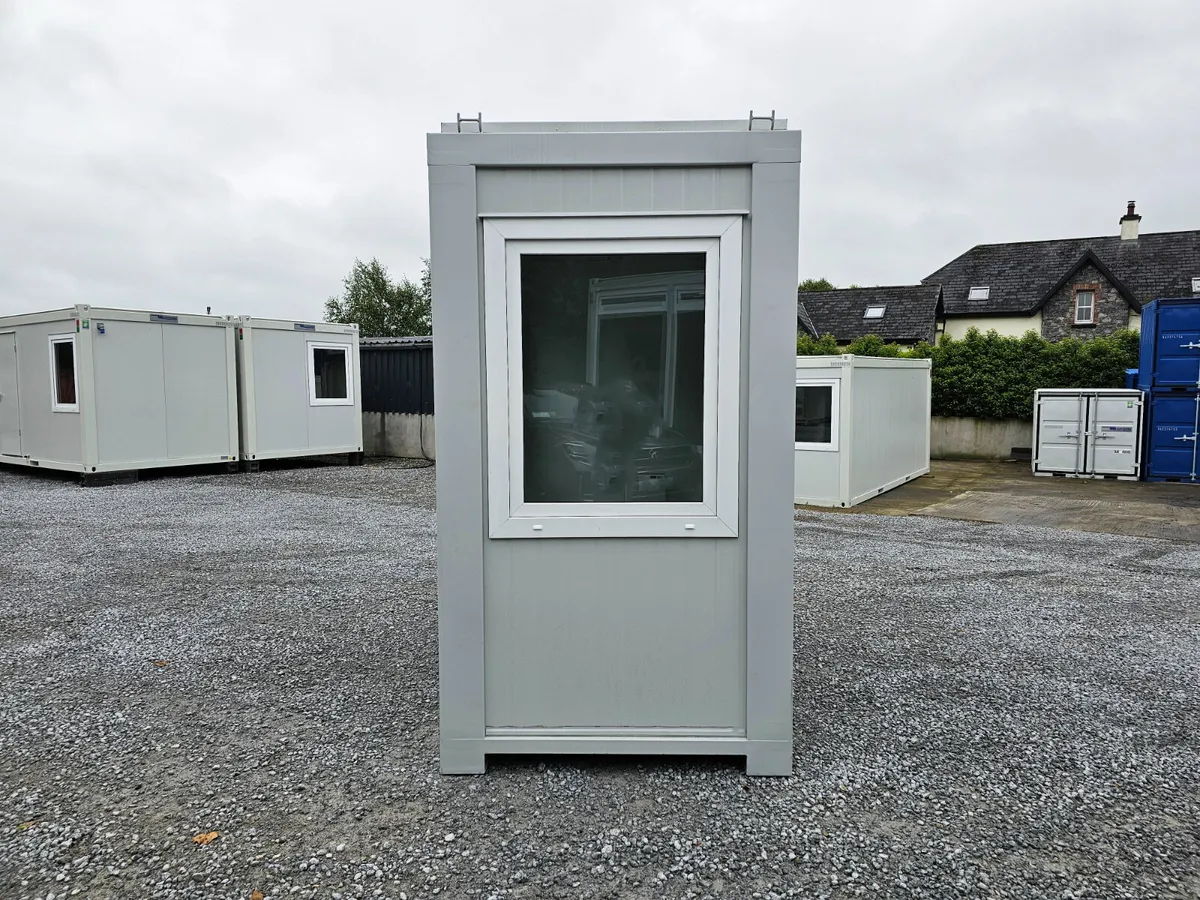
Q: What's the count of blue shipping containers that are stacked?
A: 2